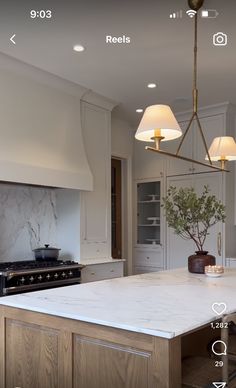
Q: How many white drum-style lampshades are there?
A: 2